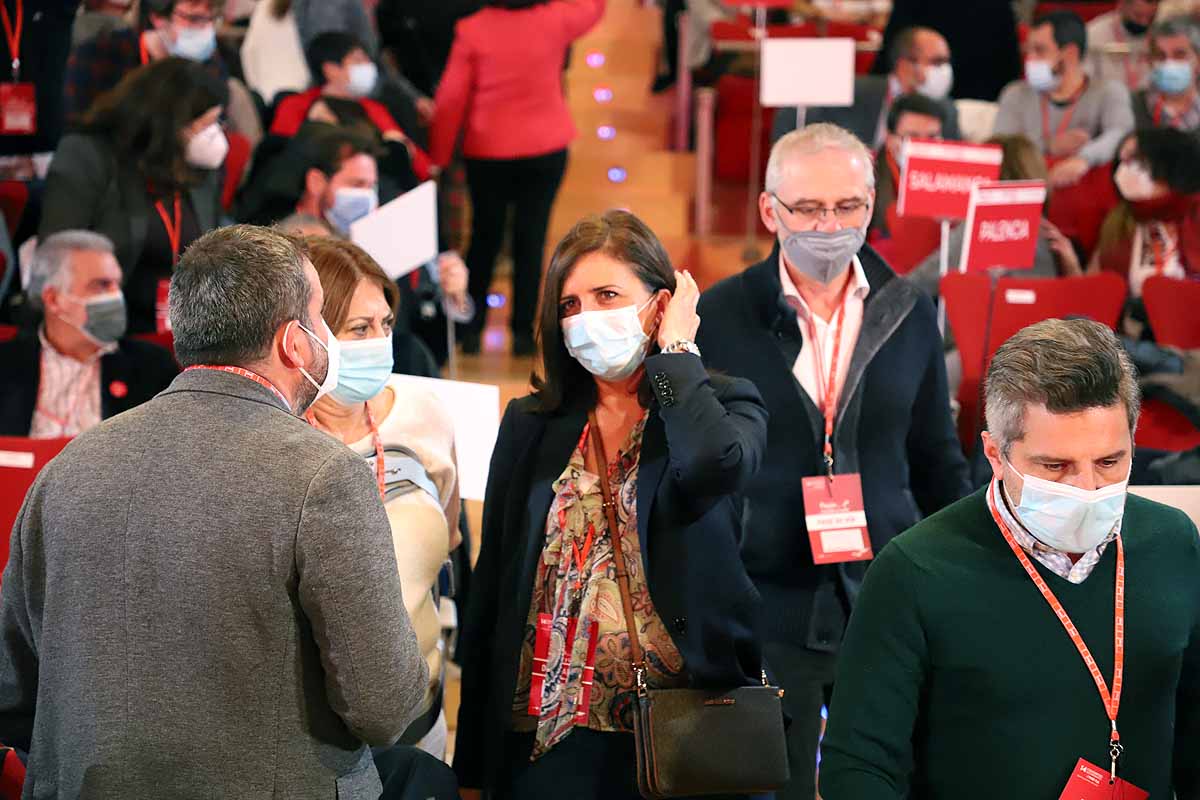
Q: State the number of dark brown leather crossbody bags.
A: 1